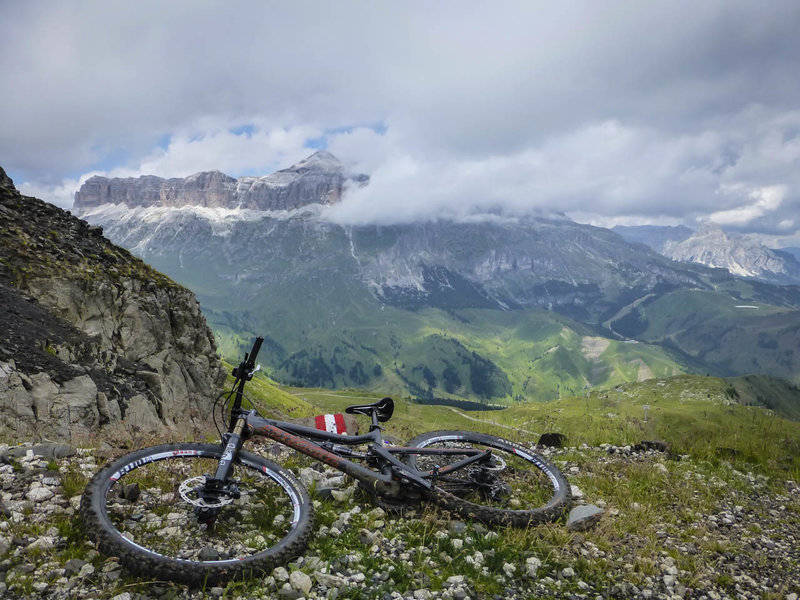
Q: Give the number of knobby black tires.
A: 2